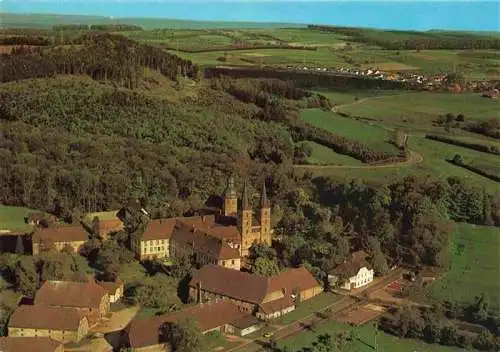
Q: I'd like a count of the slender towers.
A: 3